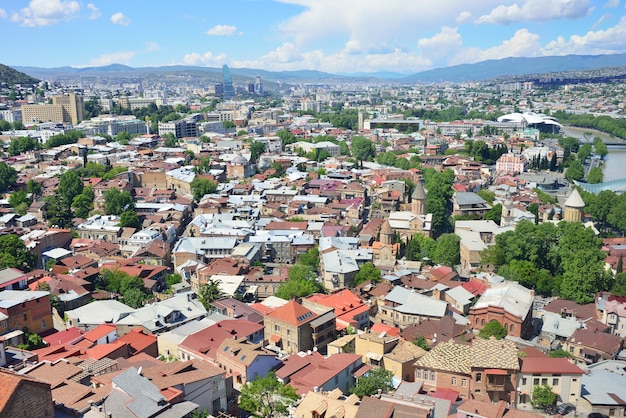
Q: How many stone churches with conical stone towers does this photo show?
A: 3